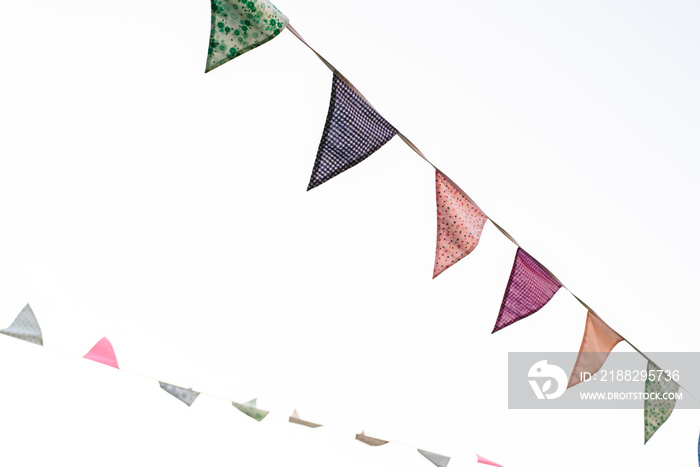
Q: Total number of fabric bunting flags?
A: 14